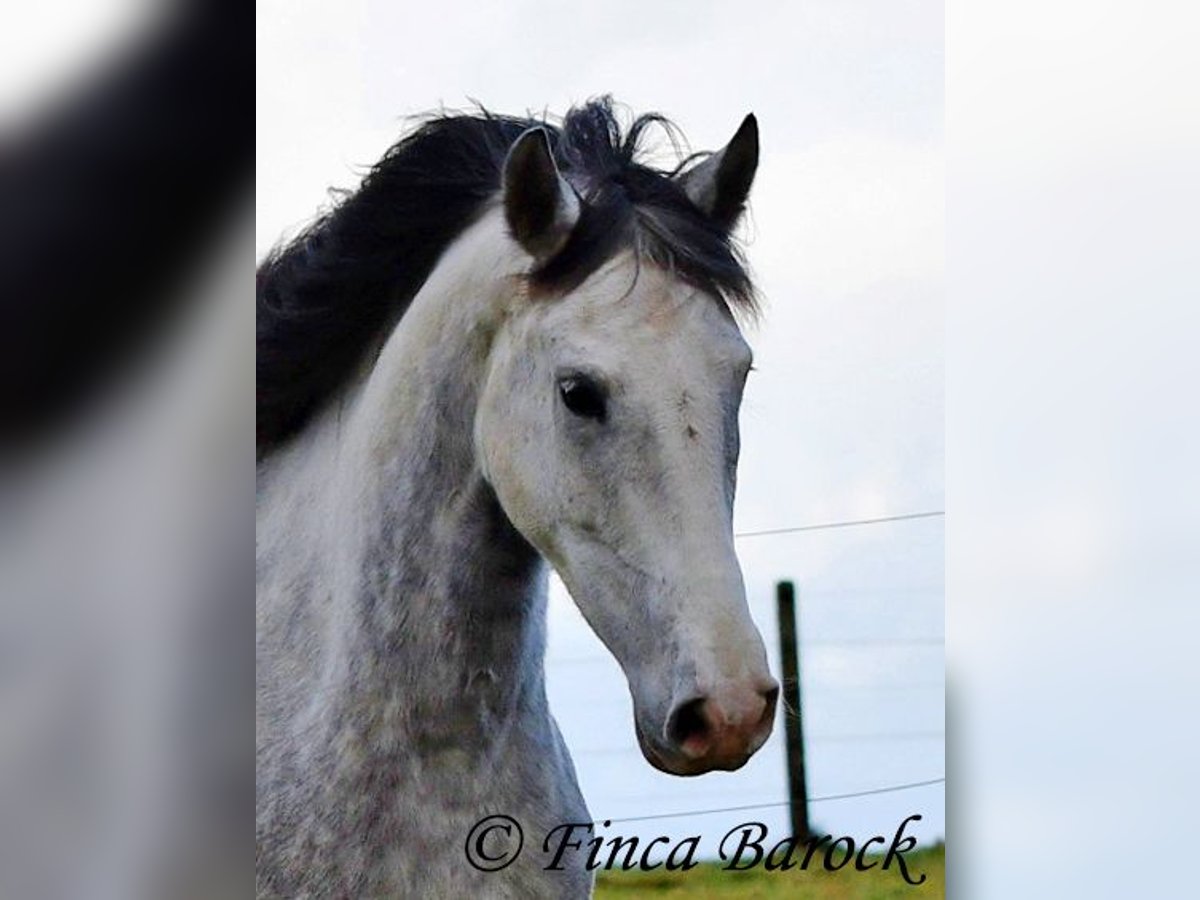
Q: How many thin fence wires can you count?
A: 2